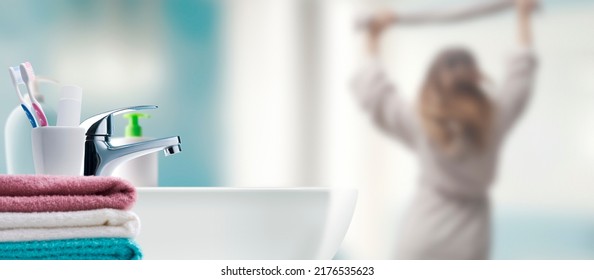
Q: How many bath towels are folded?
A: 3